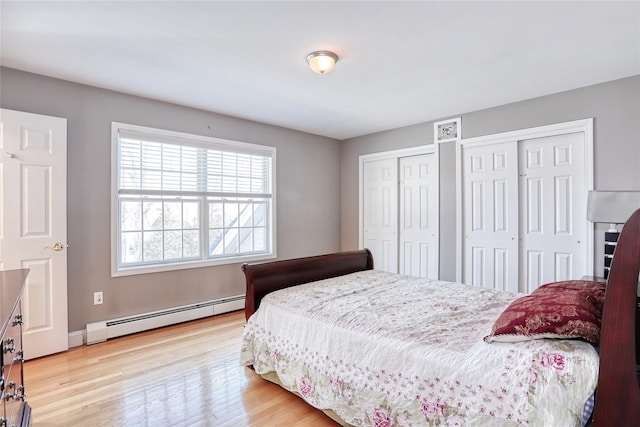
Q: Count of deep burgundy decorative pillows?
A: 2